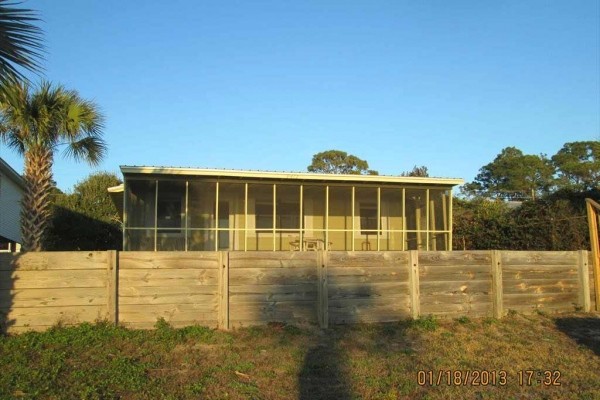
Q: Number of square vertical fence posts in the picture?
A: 6